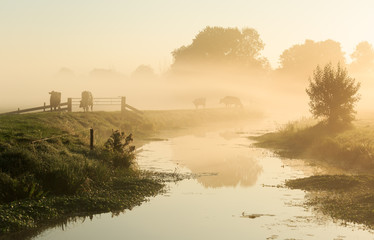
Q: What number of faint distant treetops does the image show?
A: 3